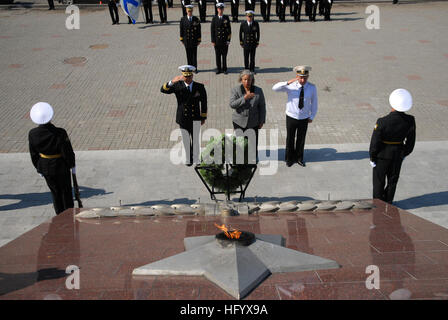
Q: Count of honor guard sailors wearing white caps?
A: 2